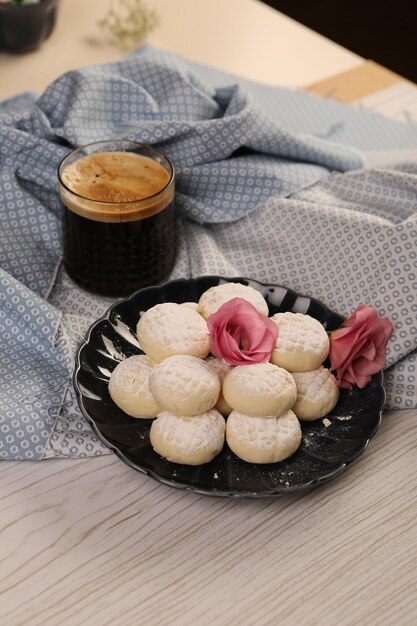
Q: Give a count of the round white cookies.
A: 11